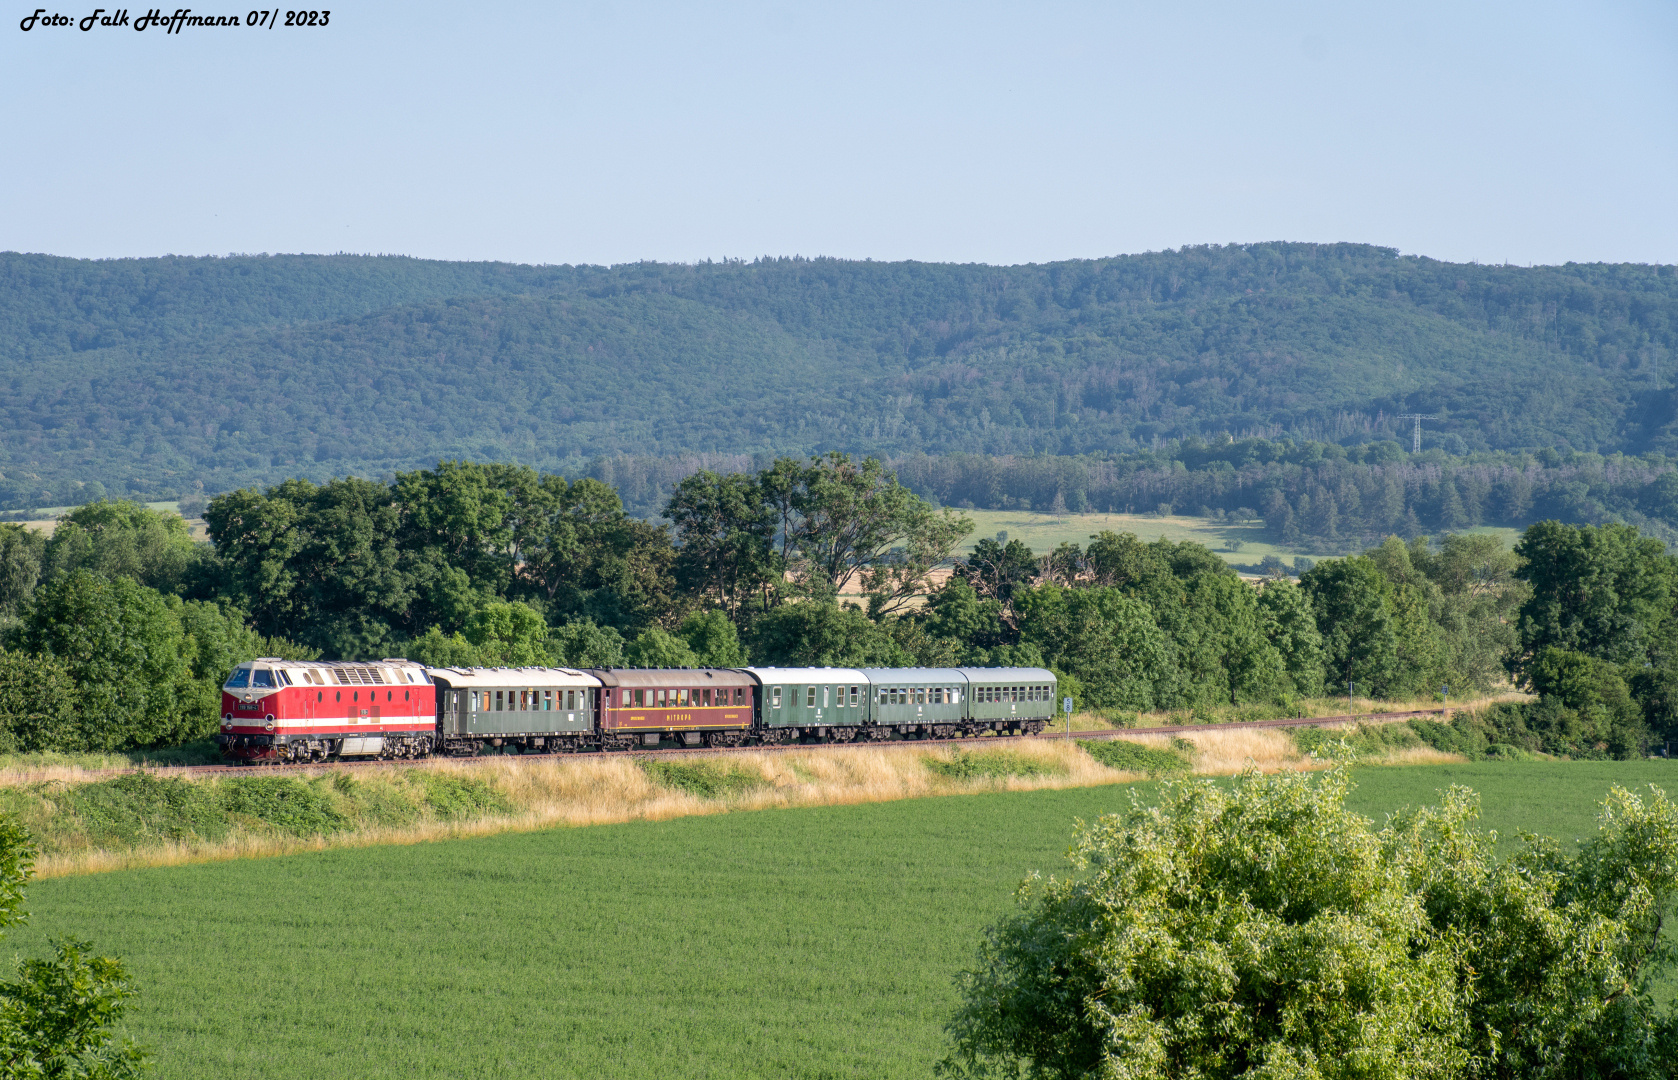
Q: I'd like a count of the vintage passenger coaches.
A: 5